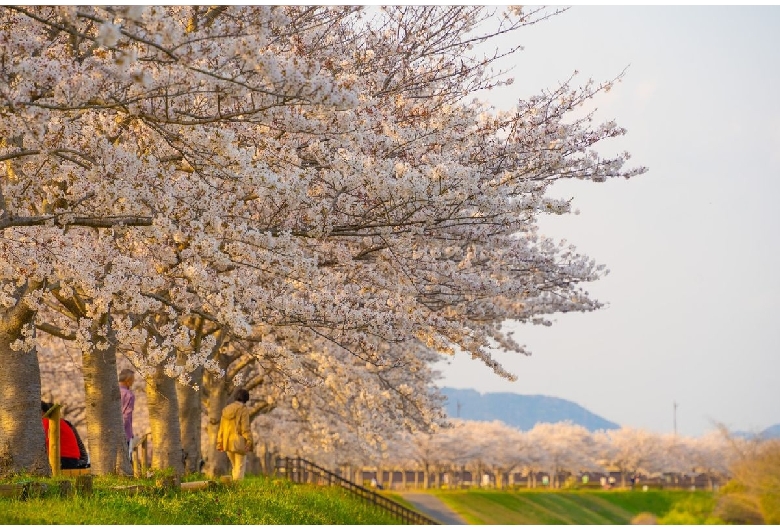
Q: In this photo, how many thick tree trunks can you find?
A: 5